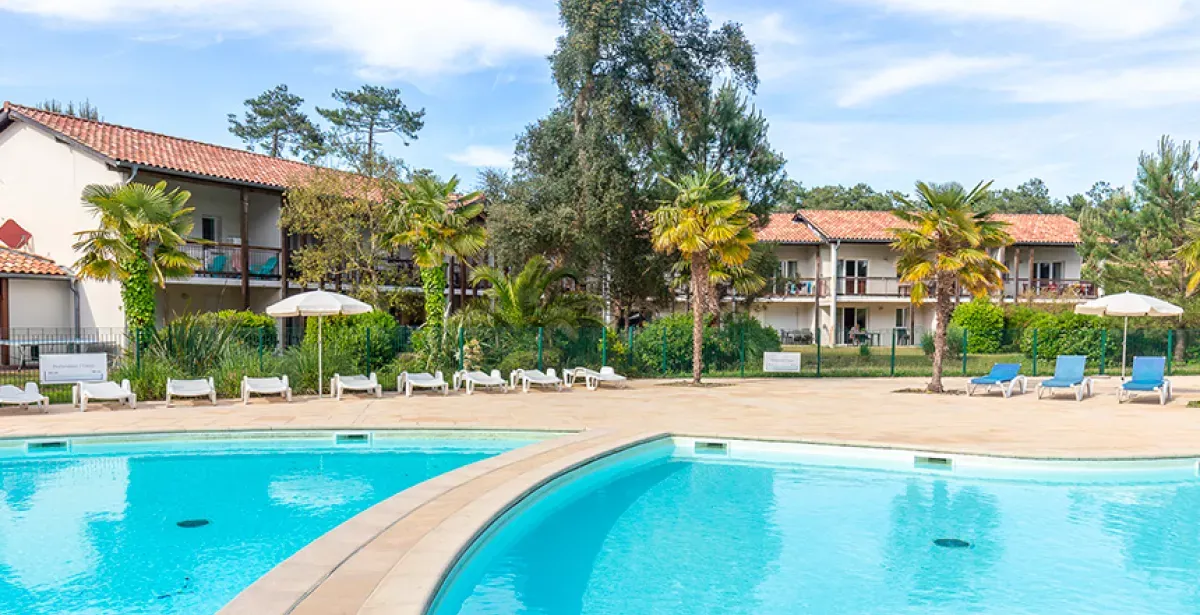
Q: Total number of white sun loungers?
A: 9